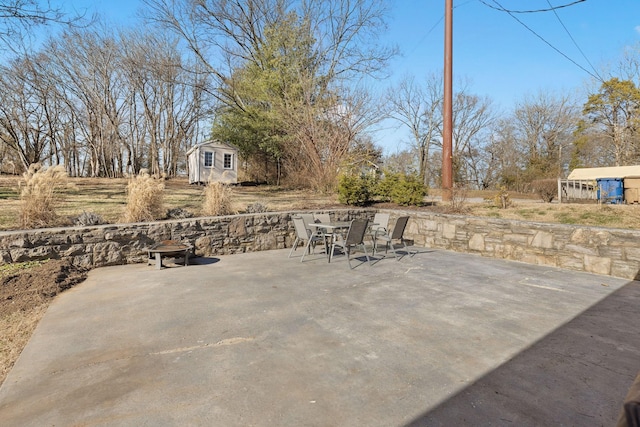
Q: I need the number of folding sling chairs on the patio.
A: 6